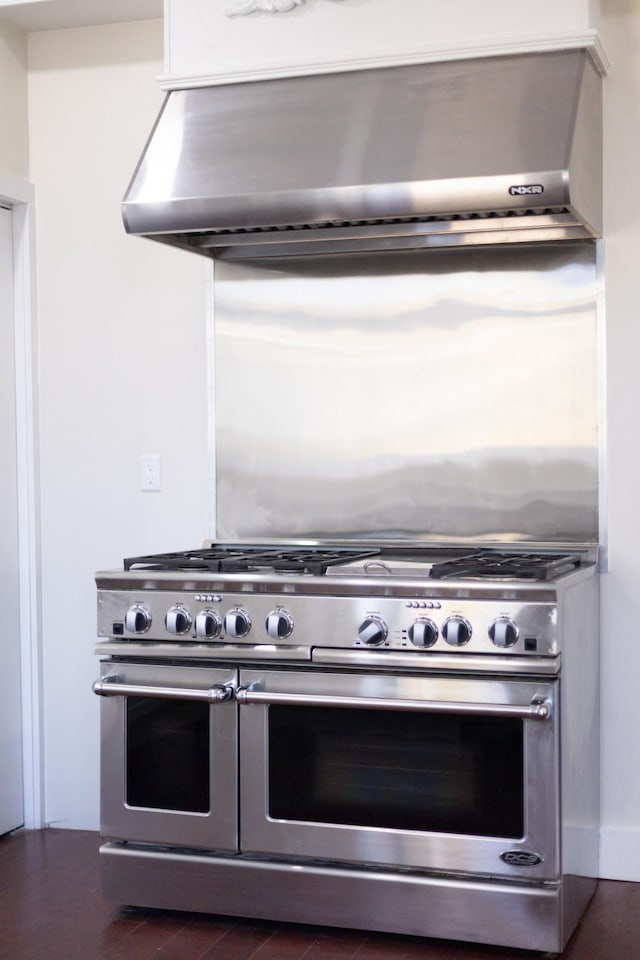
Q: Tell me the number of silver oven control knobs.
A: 9